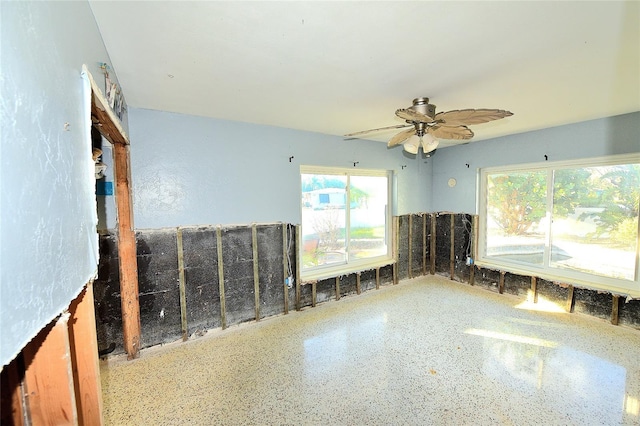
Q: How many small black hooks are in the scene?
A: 5